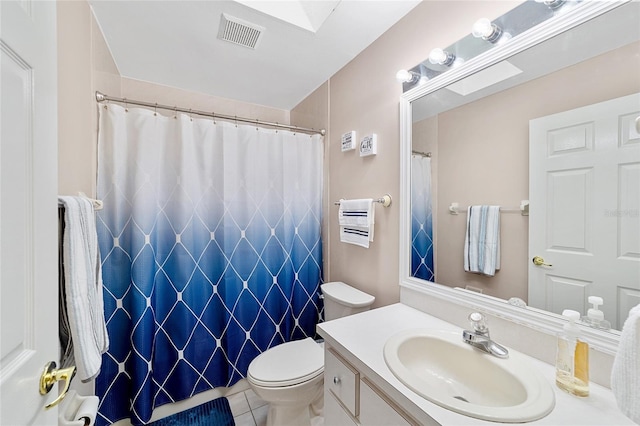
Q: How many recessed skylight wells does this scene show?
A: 1